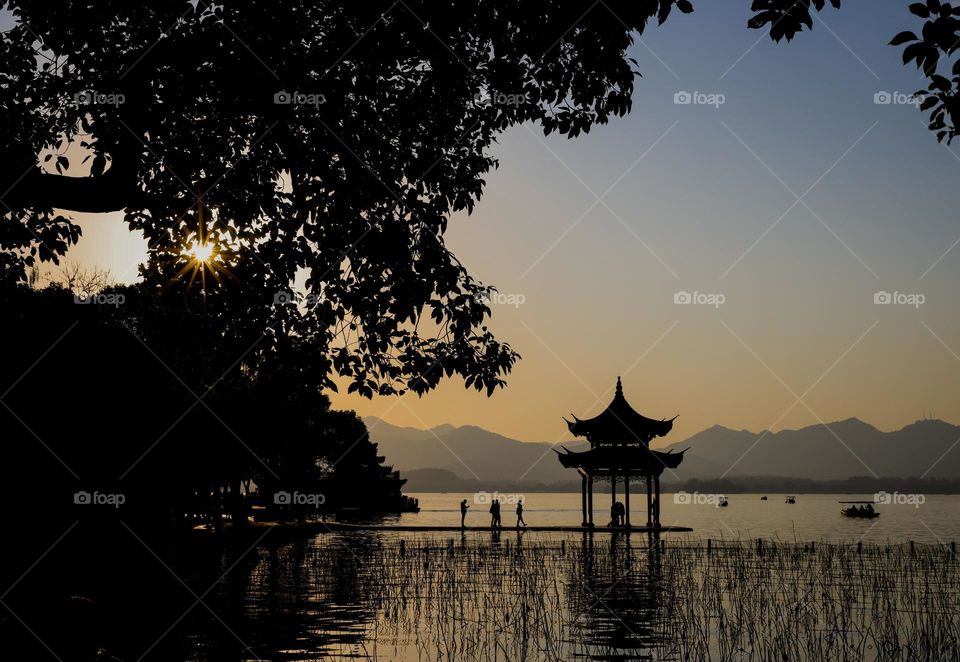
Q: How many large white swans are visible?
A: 0